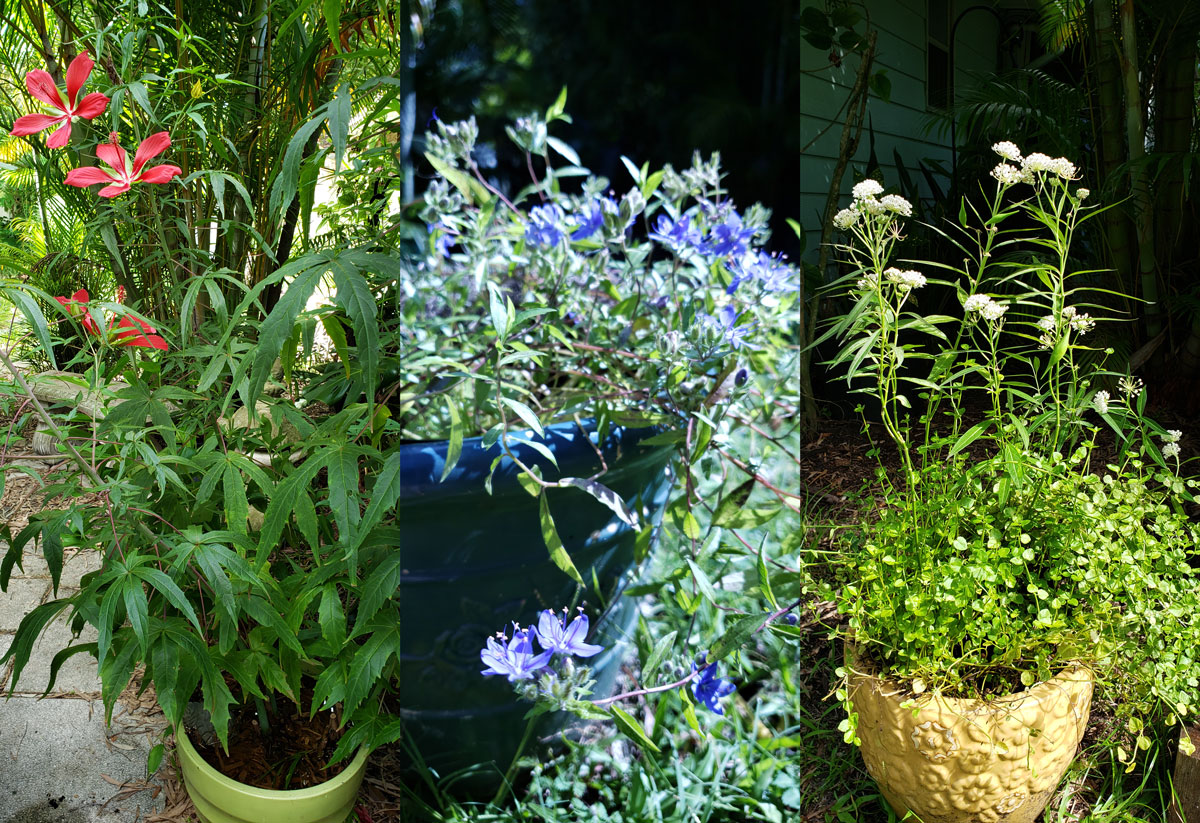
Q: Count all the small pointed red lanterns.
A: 0